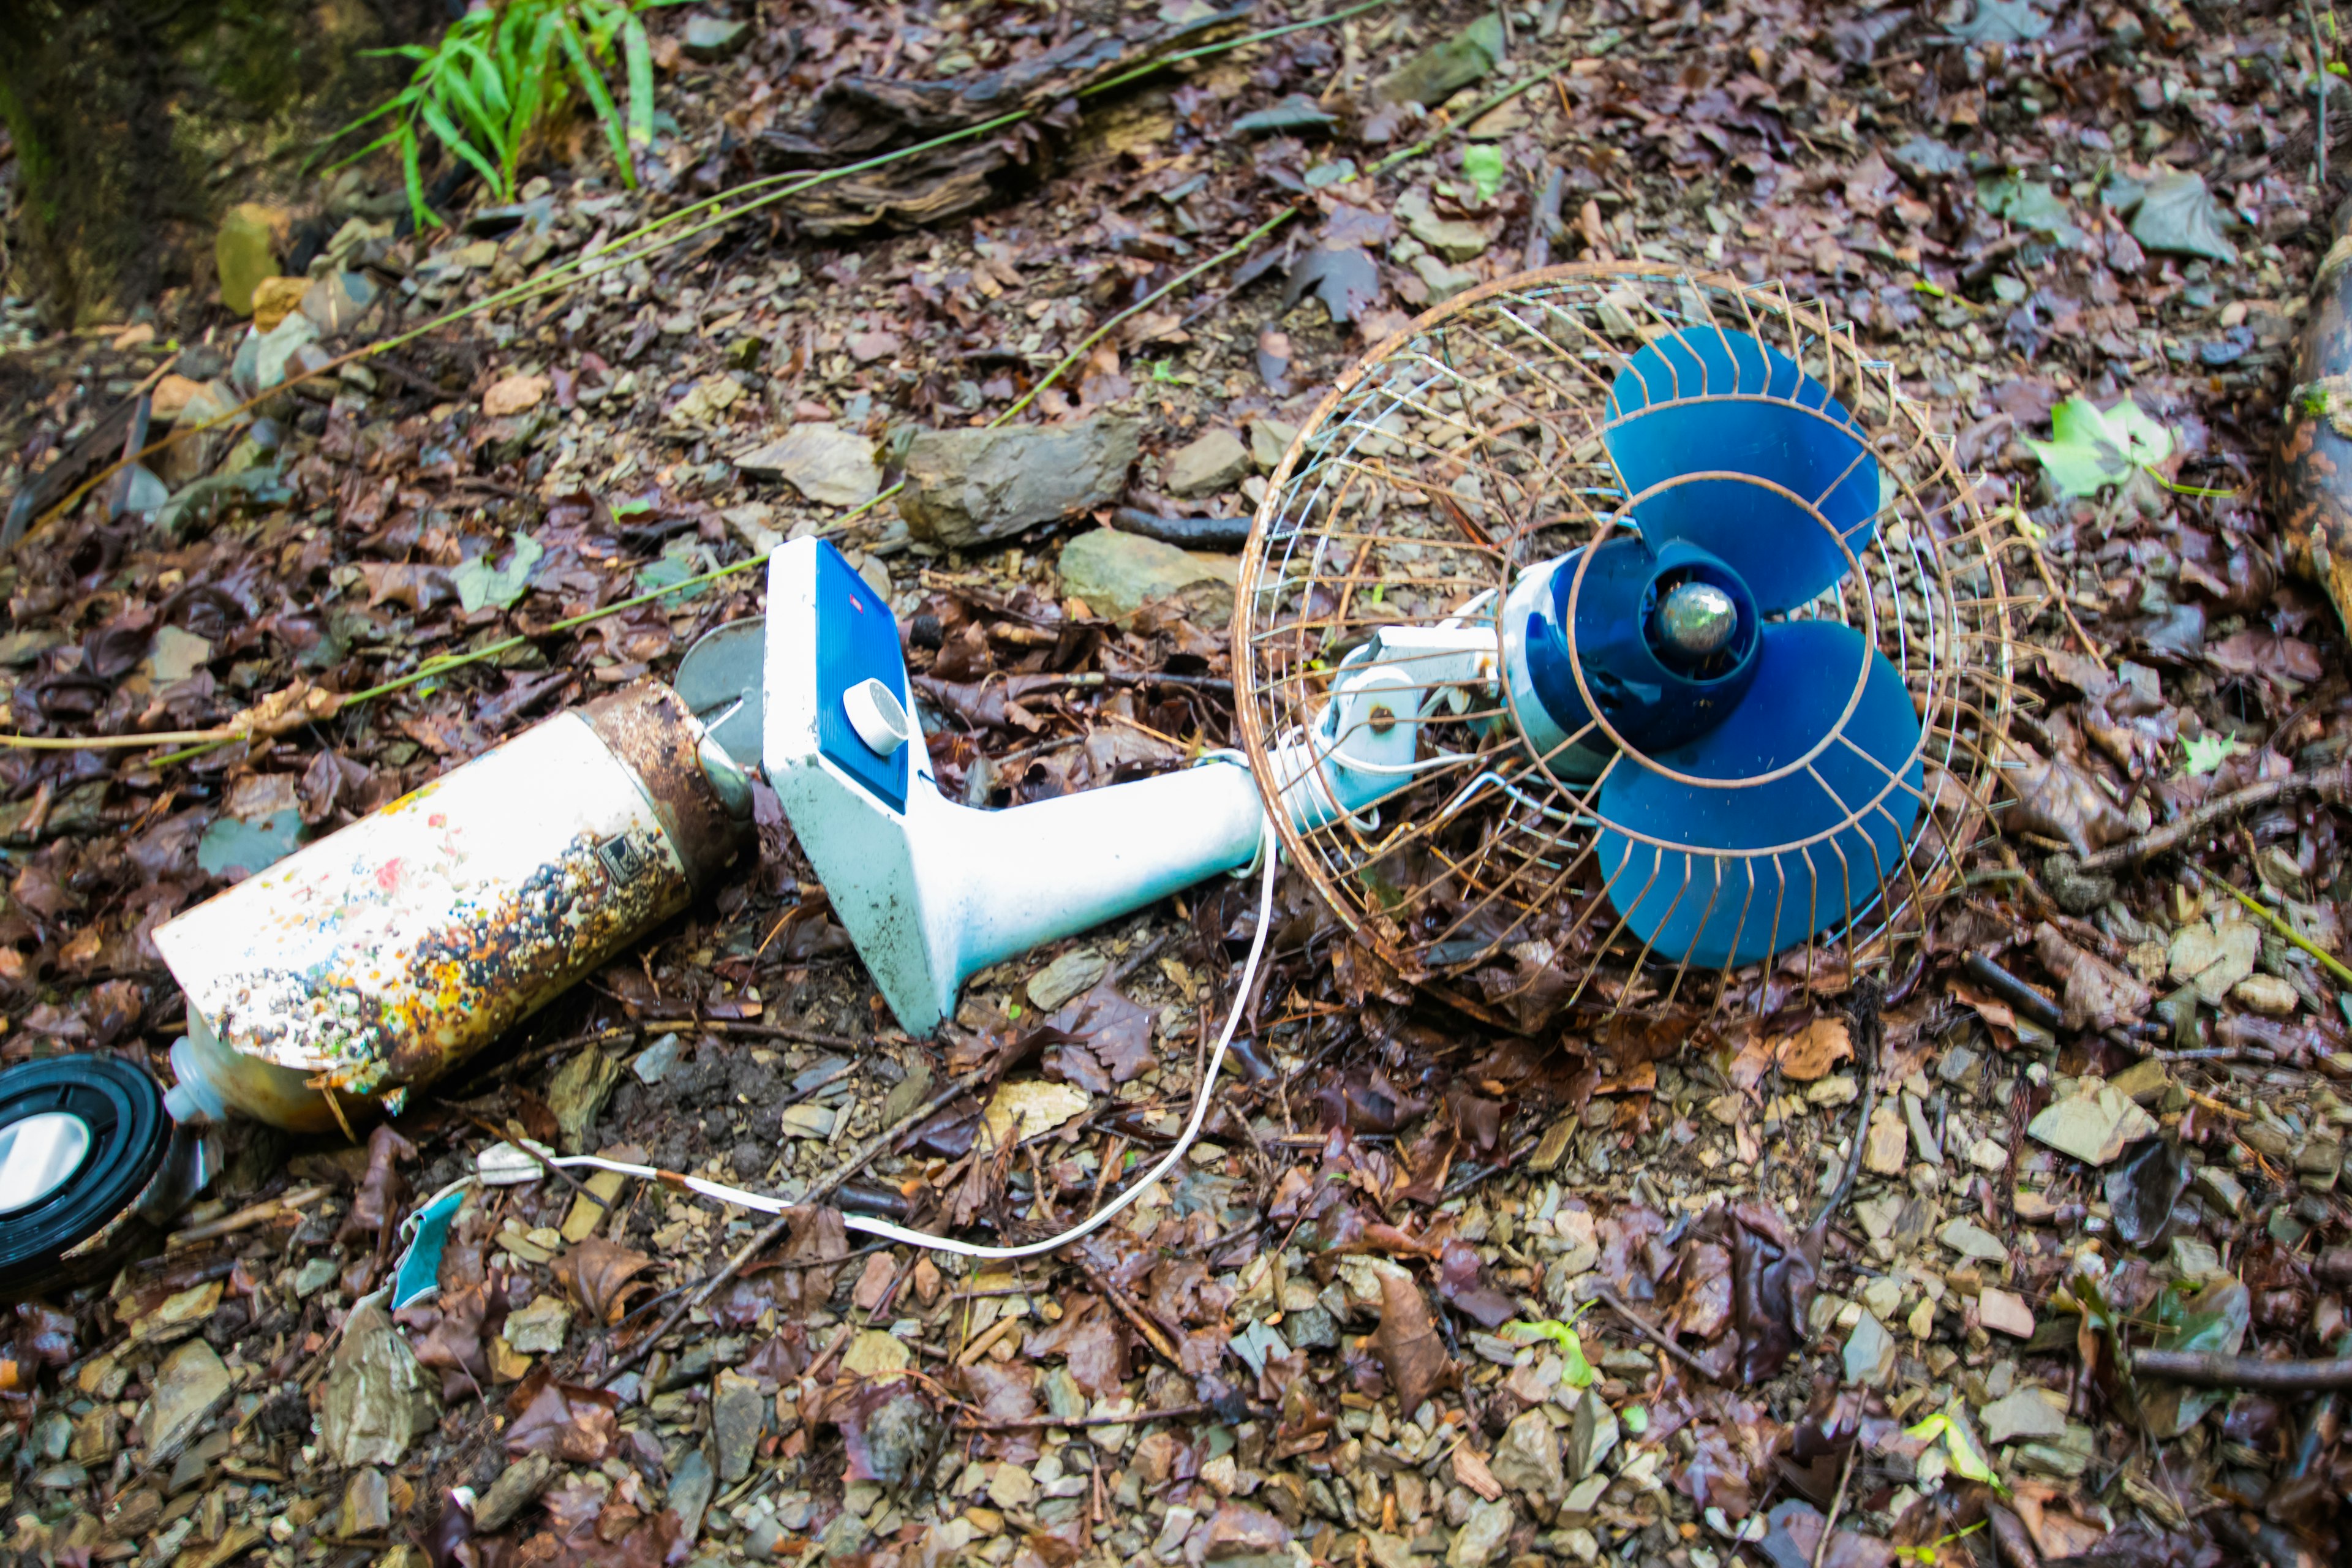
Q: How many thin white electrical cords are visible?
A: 1